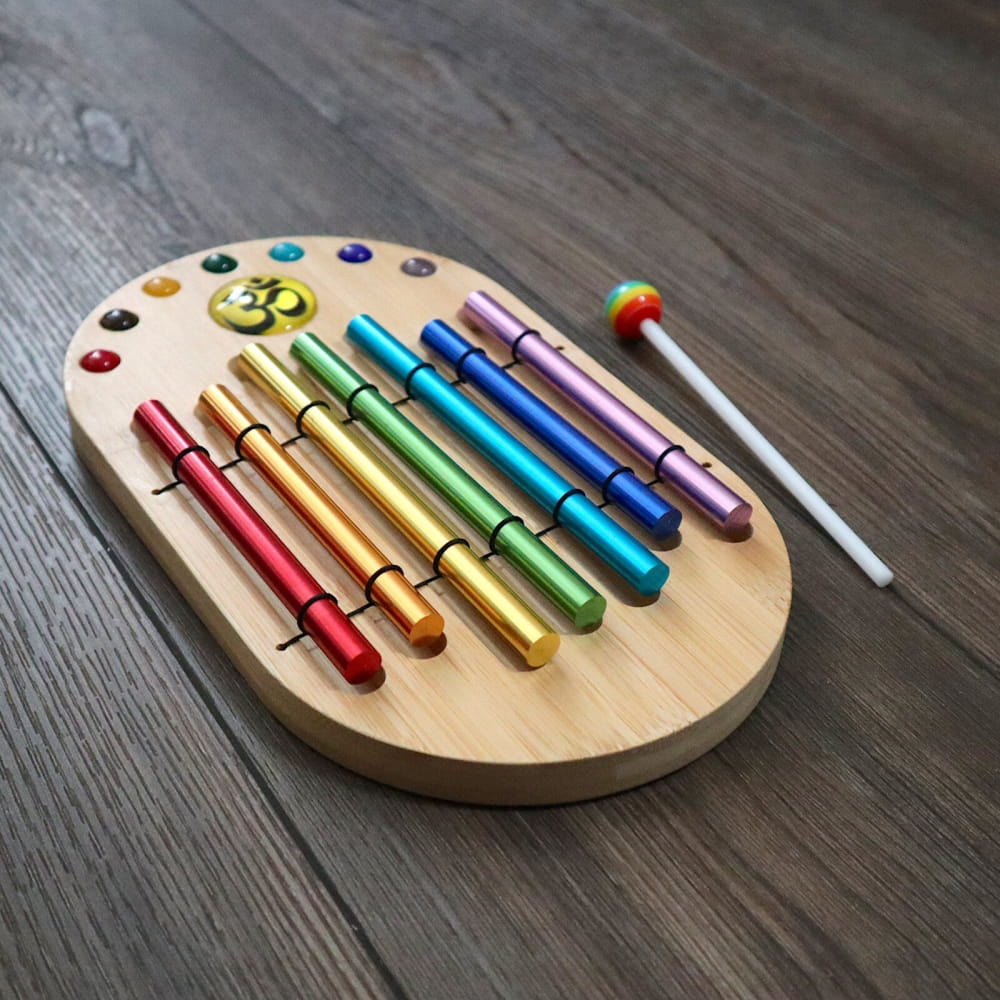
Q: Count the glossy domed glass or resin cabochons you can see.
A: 8